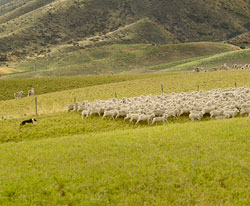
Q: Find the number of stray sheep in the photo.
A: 2